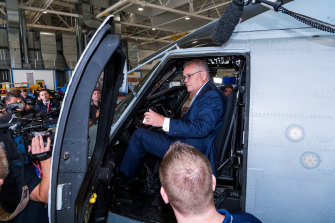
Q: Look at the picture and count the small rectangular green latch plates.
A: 0